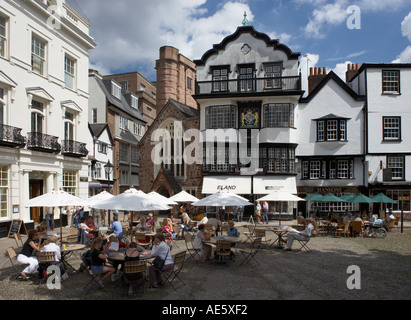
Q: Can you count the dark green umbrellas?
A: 5